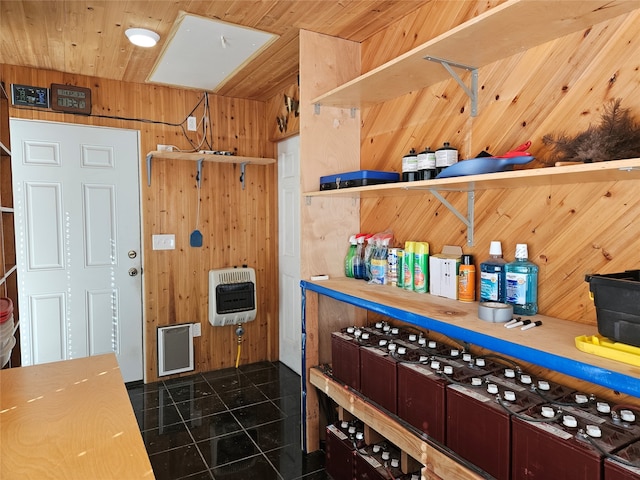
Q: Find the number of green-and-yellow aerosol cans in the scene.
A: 2